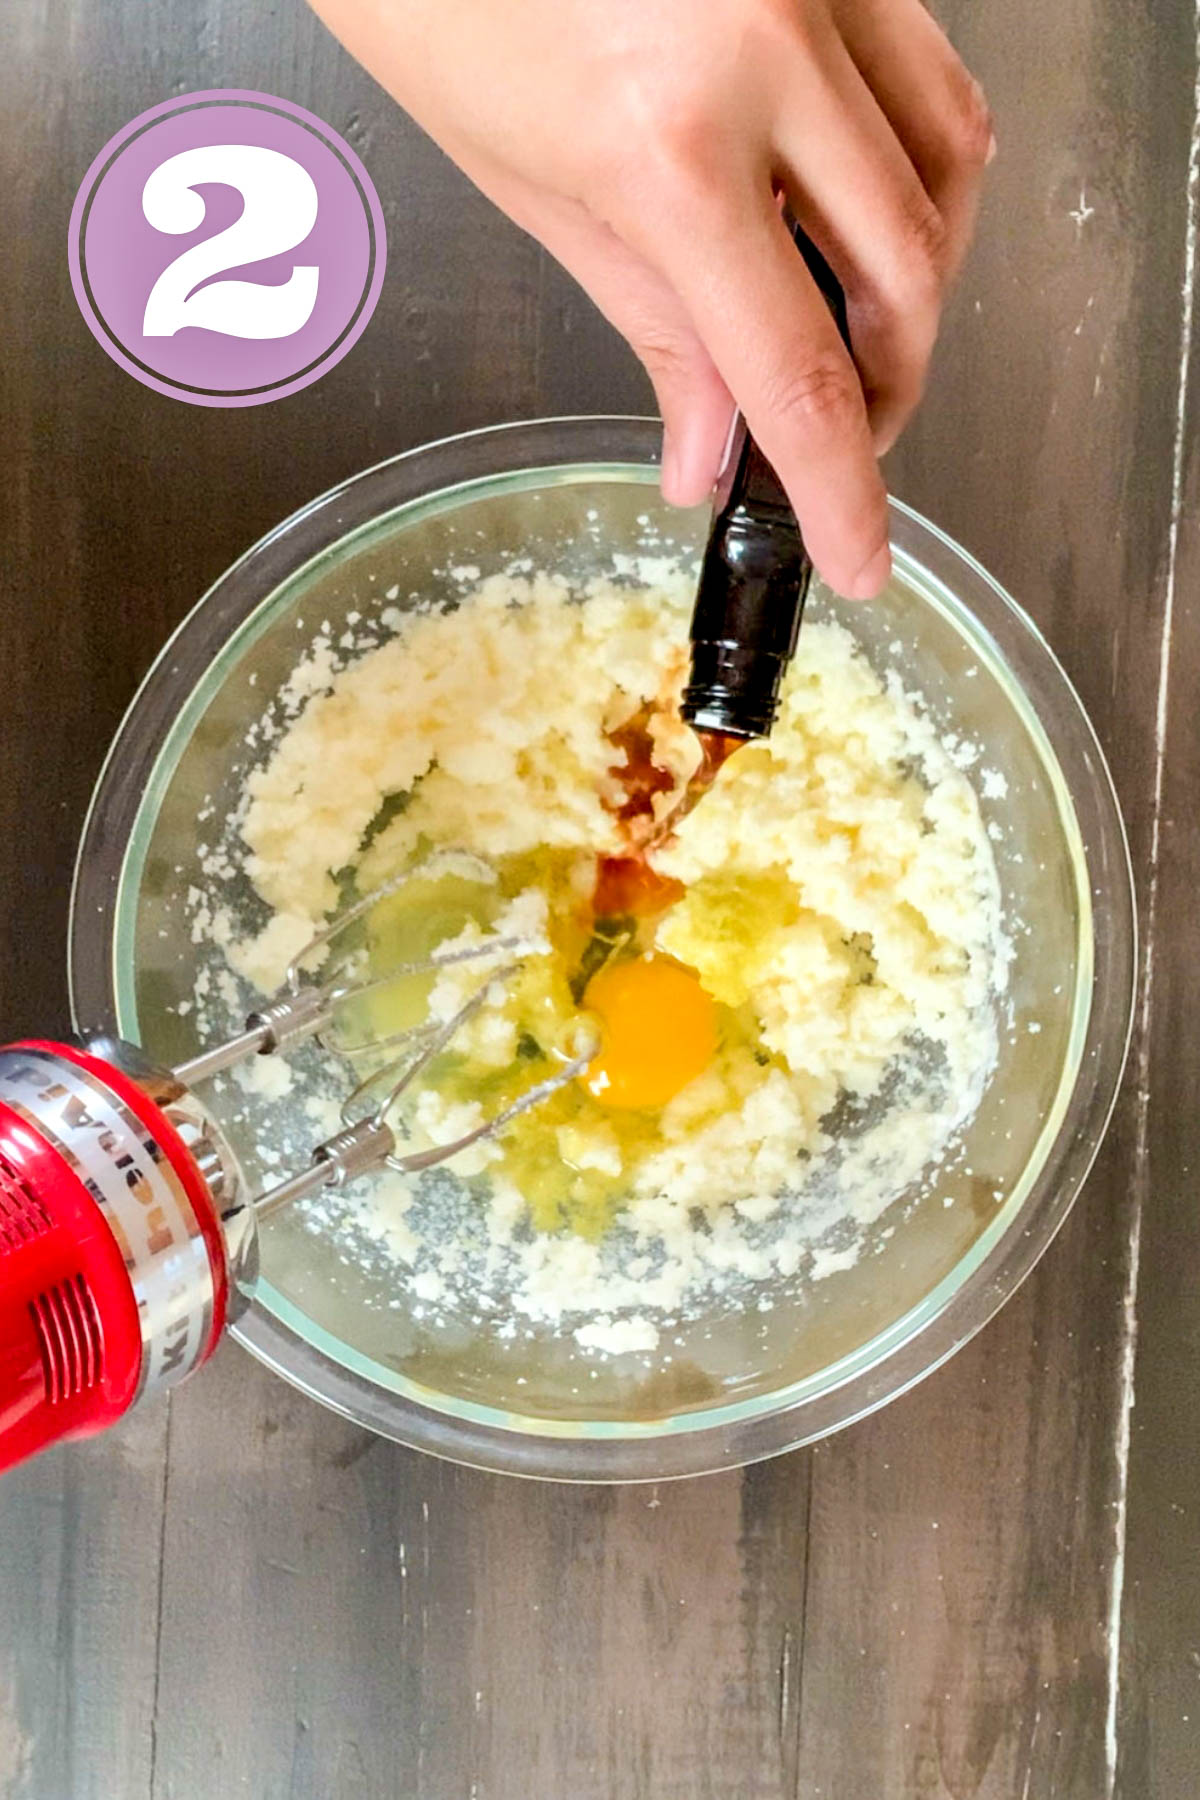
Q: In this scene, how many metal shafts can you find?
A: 2